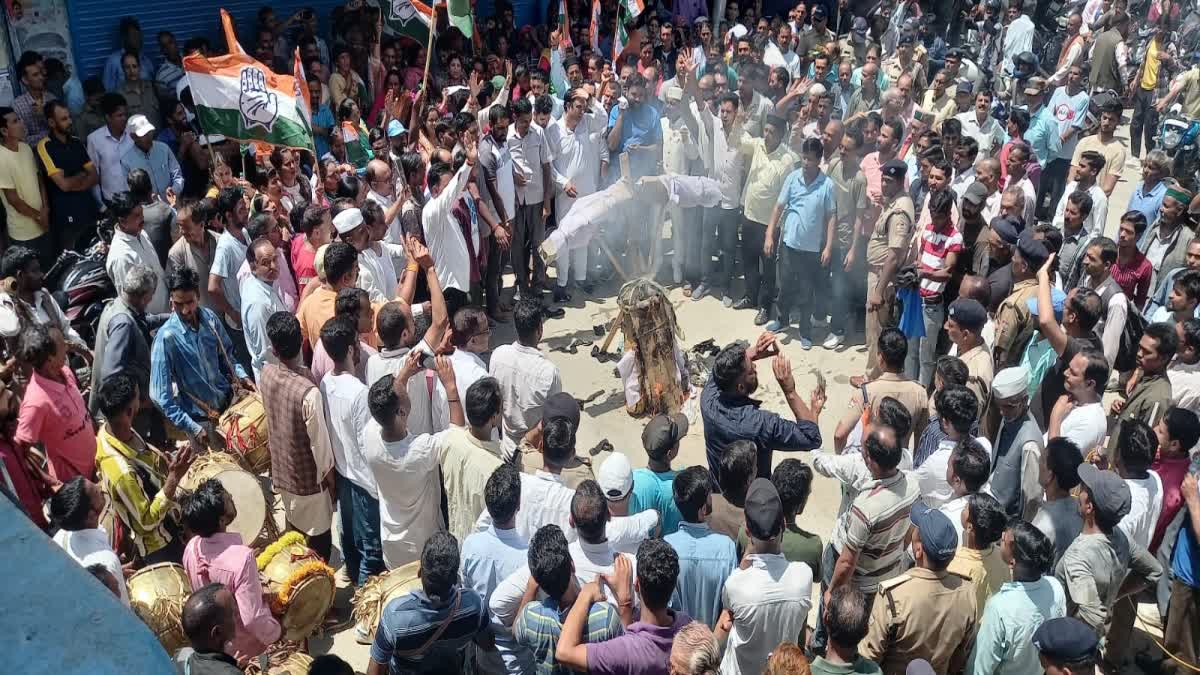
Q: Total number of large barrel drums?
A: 6